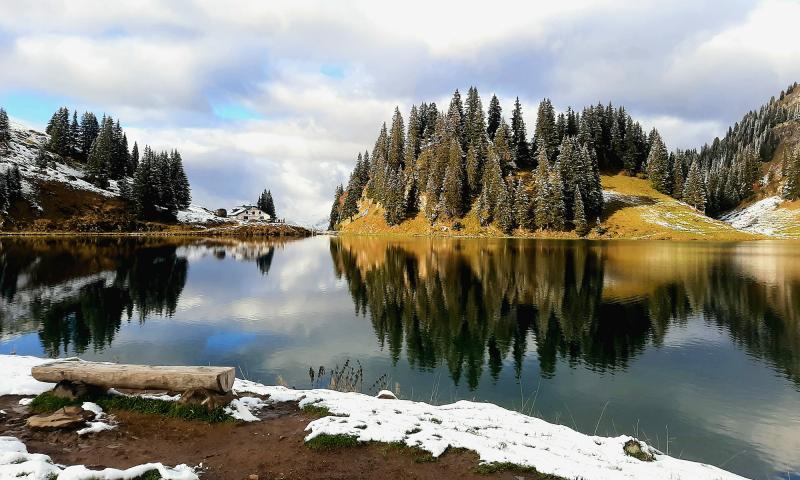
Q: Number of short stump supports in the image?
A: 2